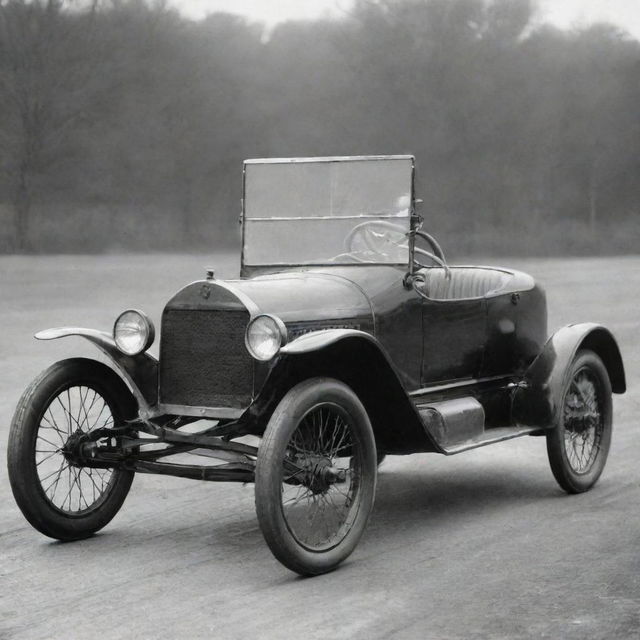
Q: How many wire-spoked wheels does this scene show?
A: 3